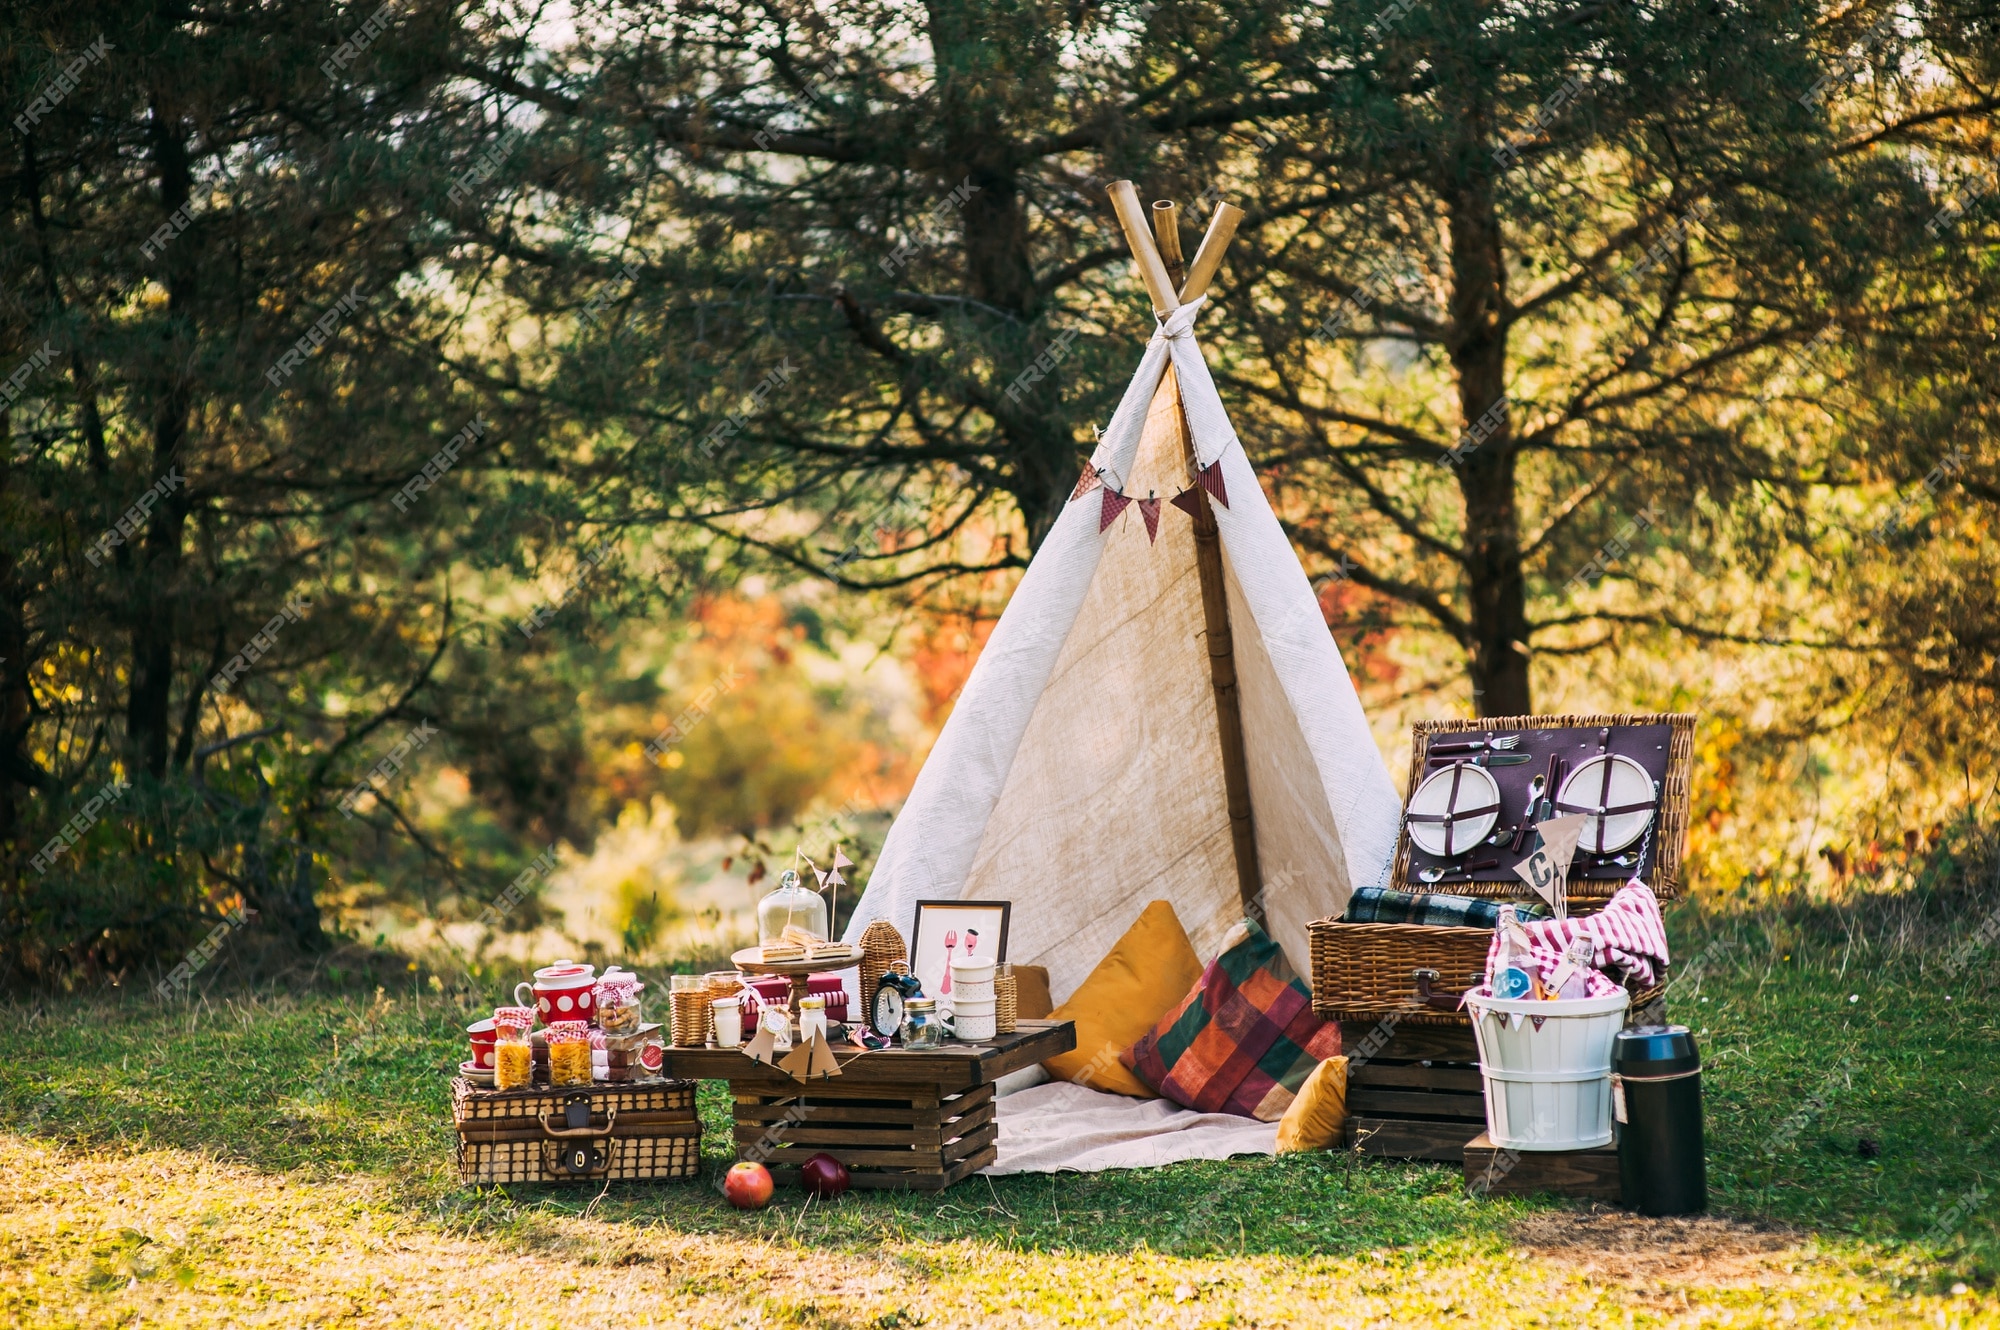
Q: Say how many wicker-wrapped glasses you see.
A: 3